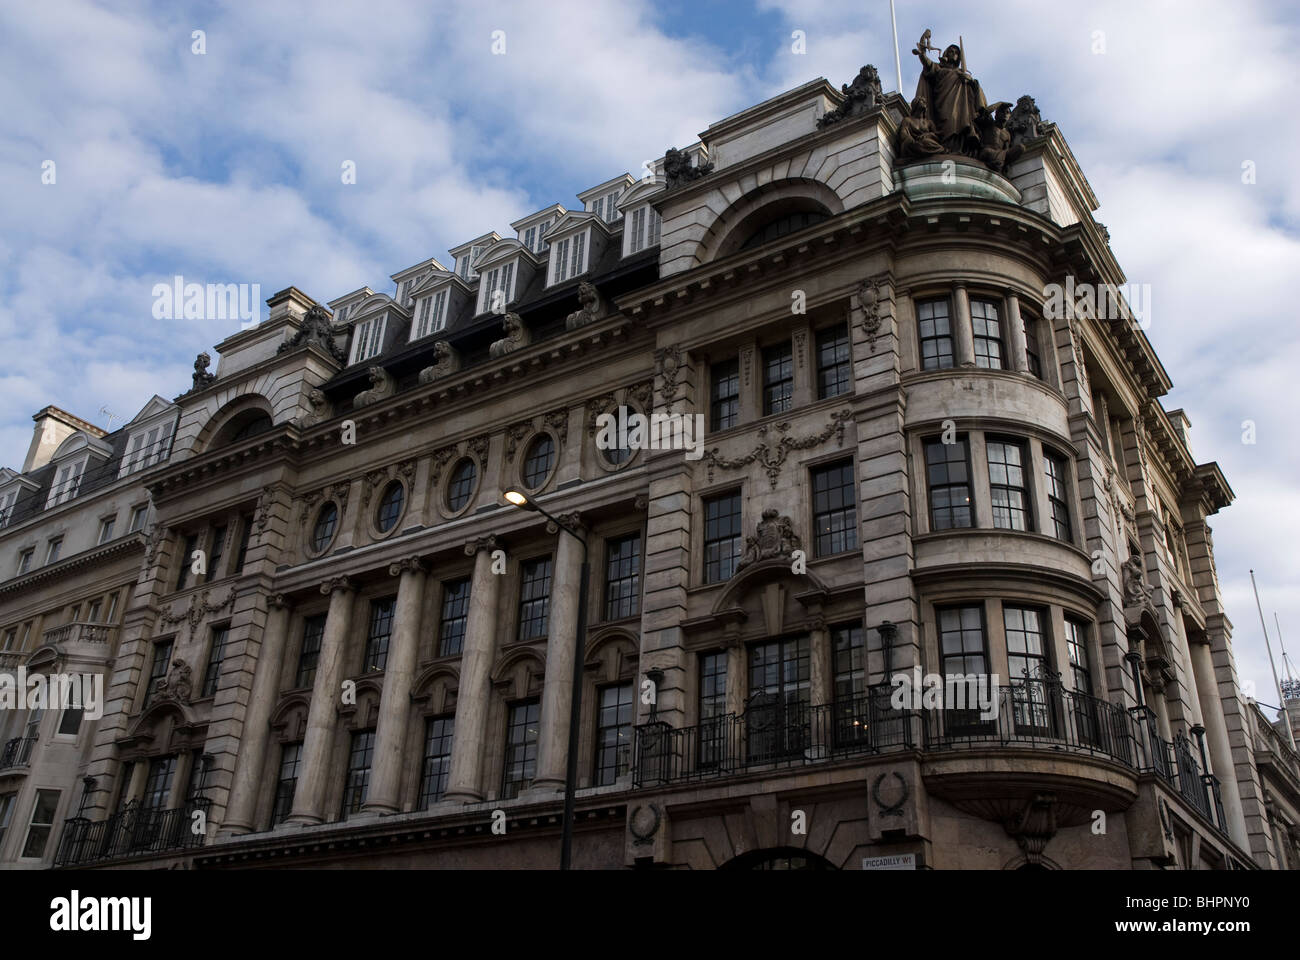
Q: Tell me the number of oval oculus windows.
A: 5